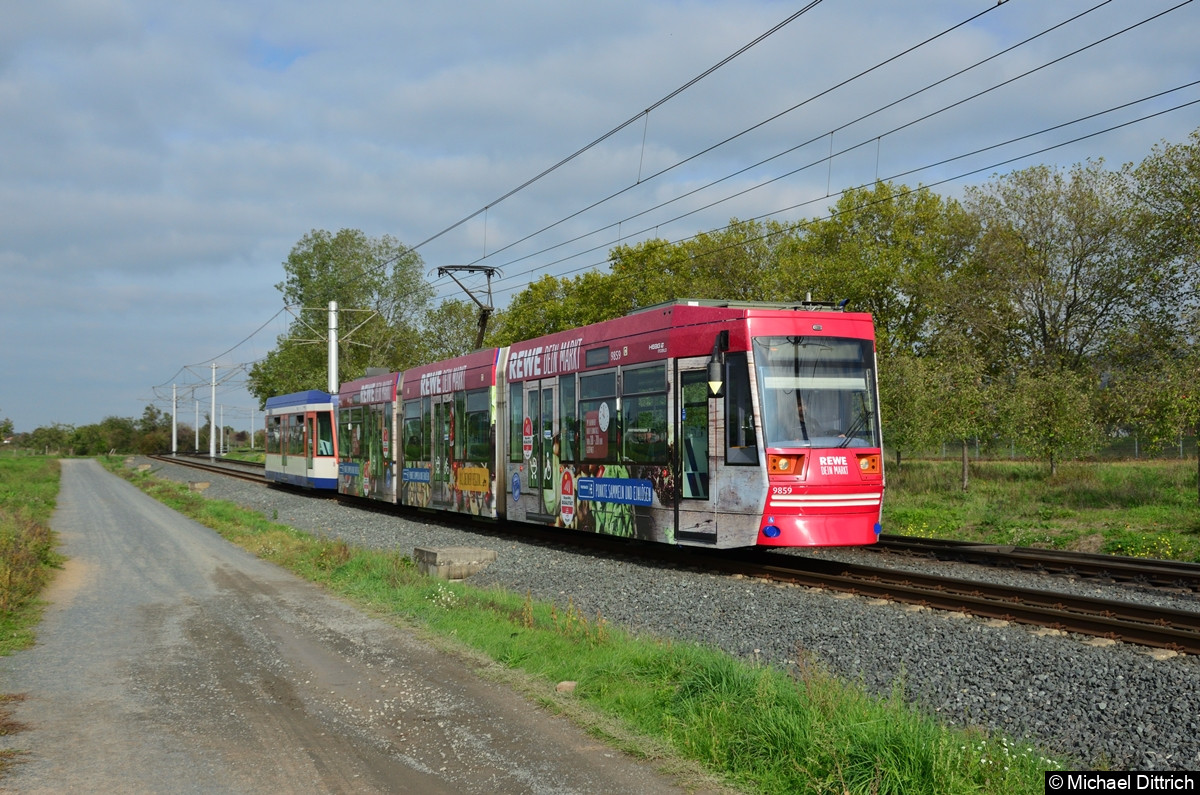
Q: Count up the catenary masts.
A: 6